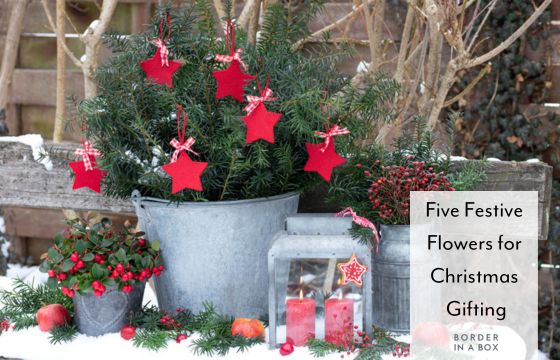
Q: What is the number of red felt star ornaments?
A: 6